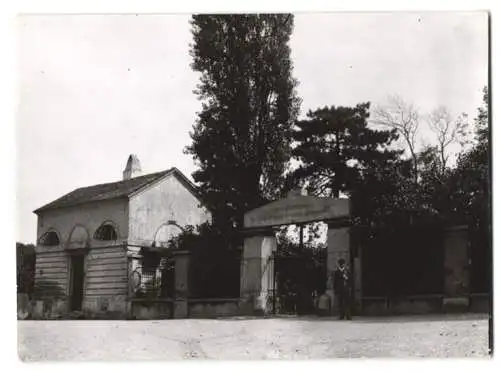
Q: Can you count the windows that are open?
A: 2